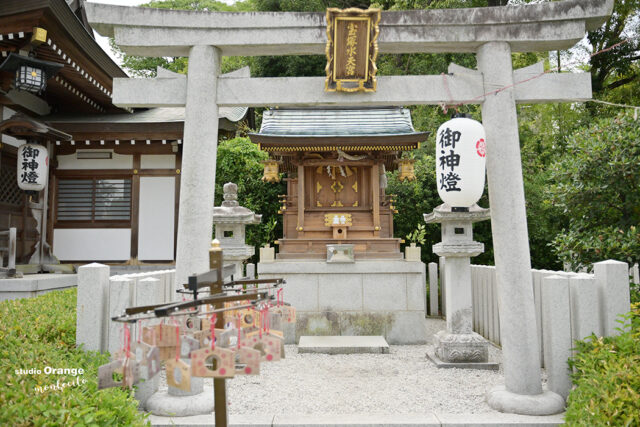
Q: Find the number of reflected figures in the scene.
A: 0